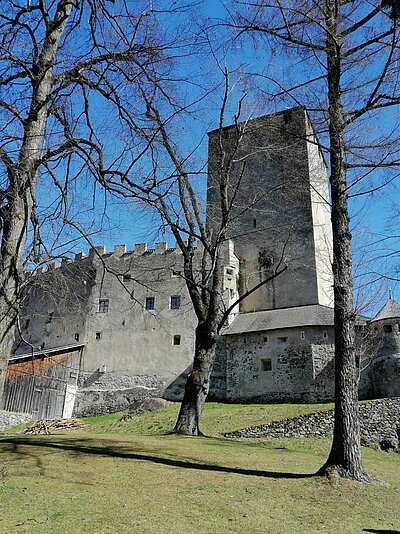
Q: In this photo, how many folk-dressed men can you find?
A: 0